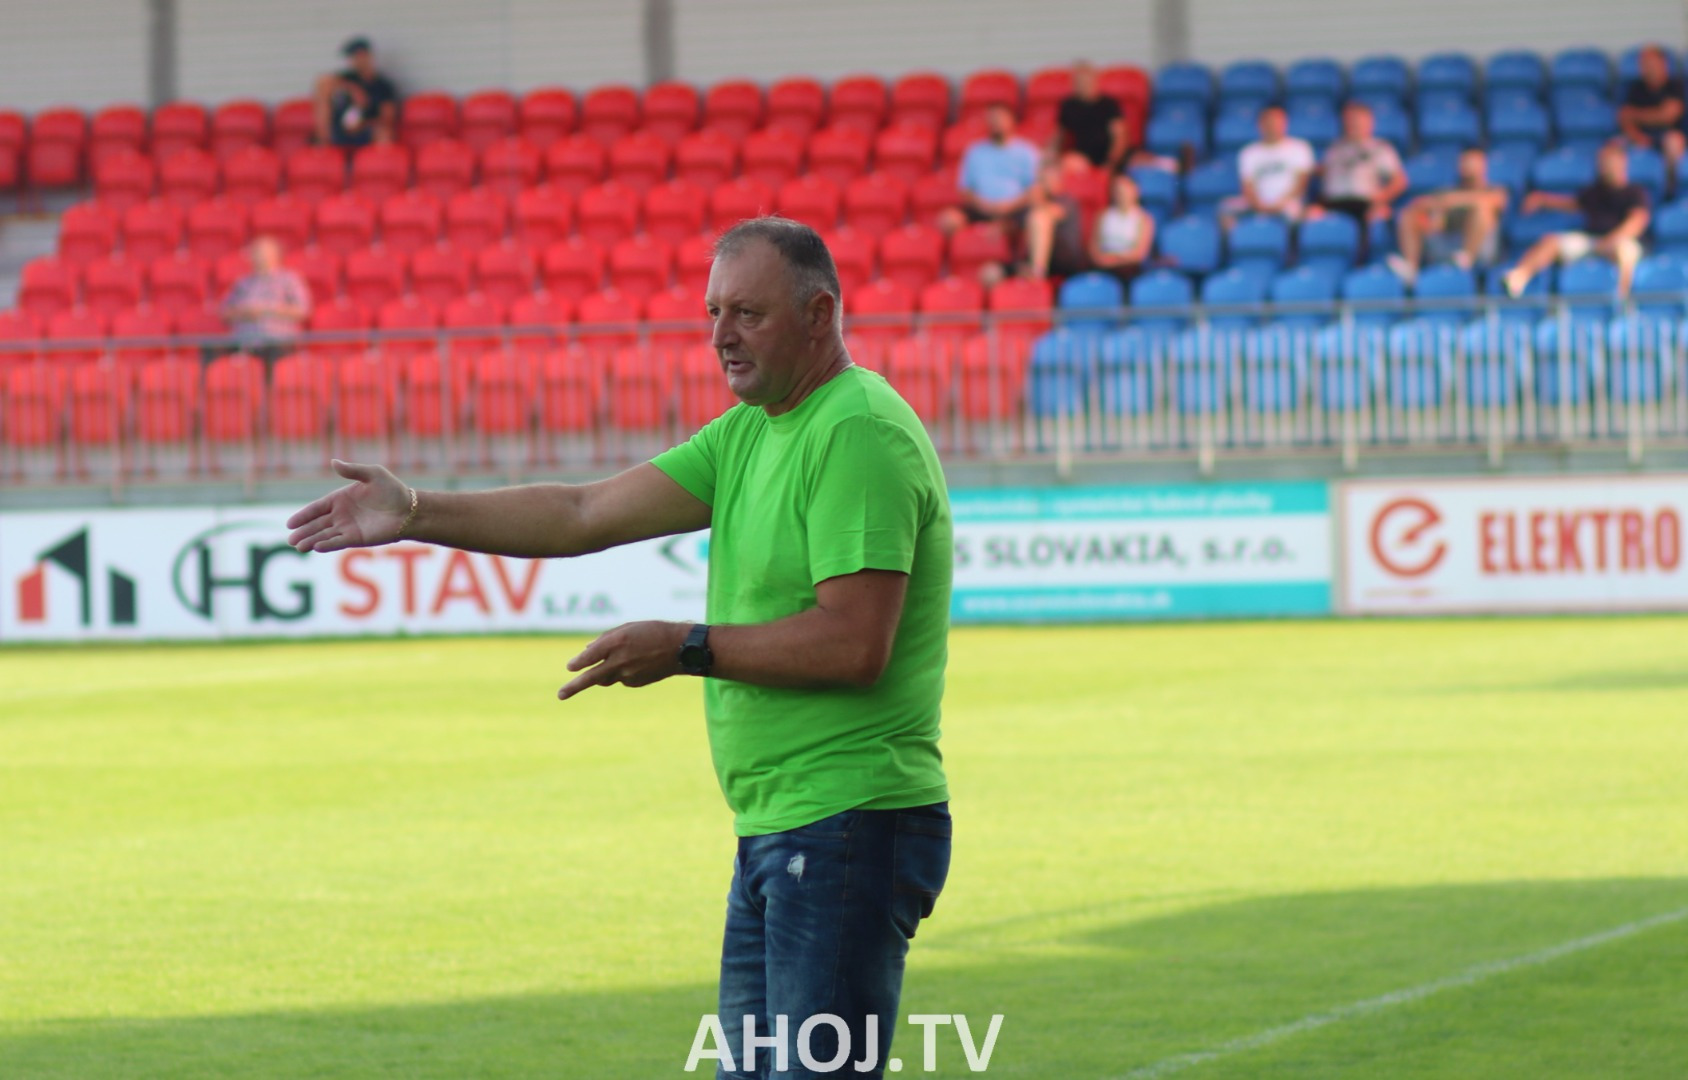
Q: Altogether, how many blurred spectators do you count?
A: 11